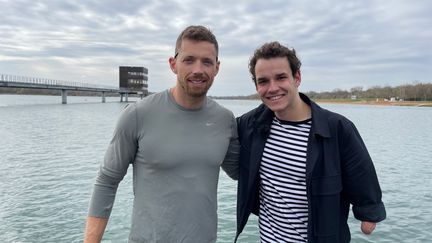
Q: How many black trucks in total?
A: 0